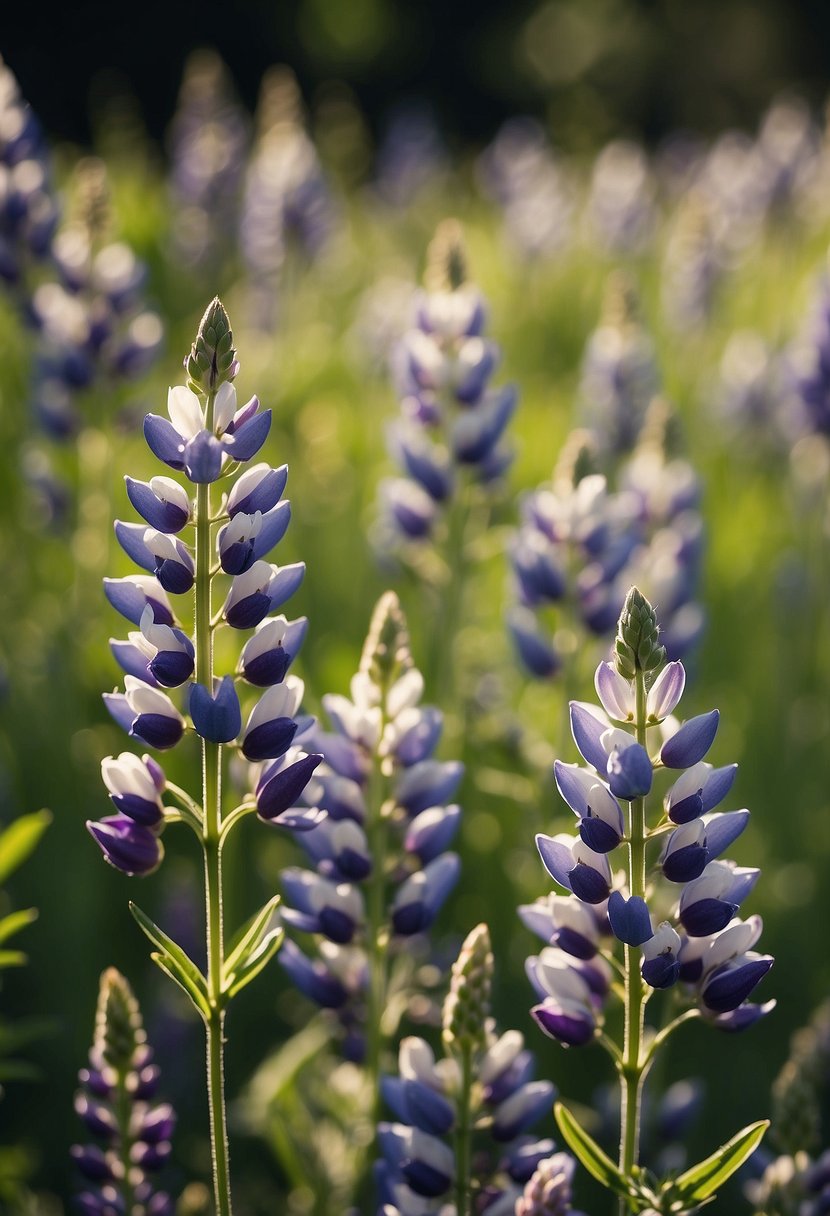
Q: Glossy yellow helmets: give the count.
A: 0